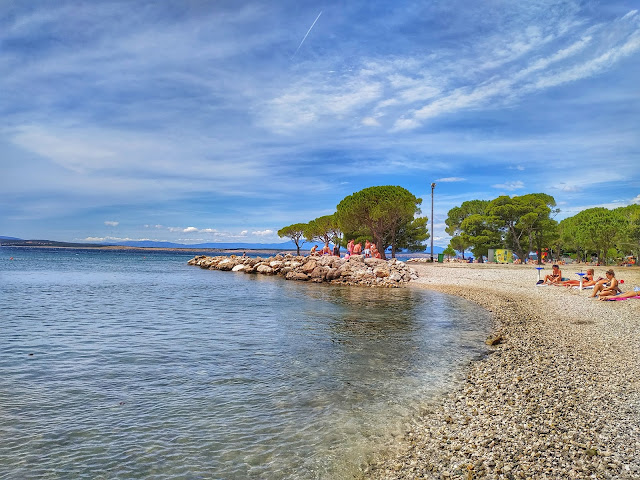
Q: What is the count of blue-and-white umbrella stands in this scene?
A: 2